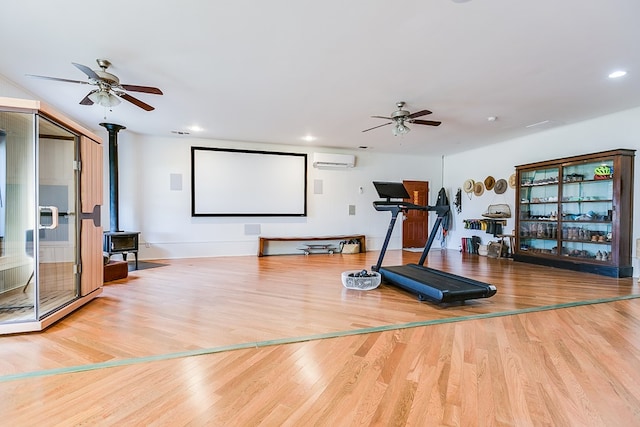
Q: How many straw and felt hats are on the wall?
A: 5